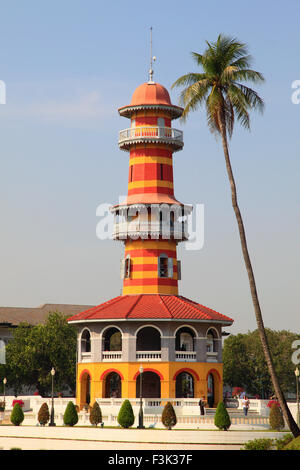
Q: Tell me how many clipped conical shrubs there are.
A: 8